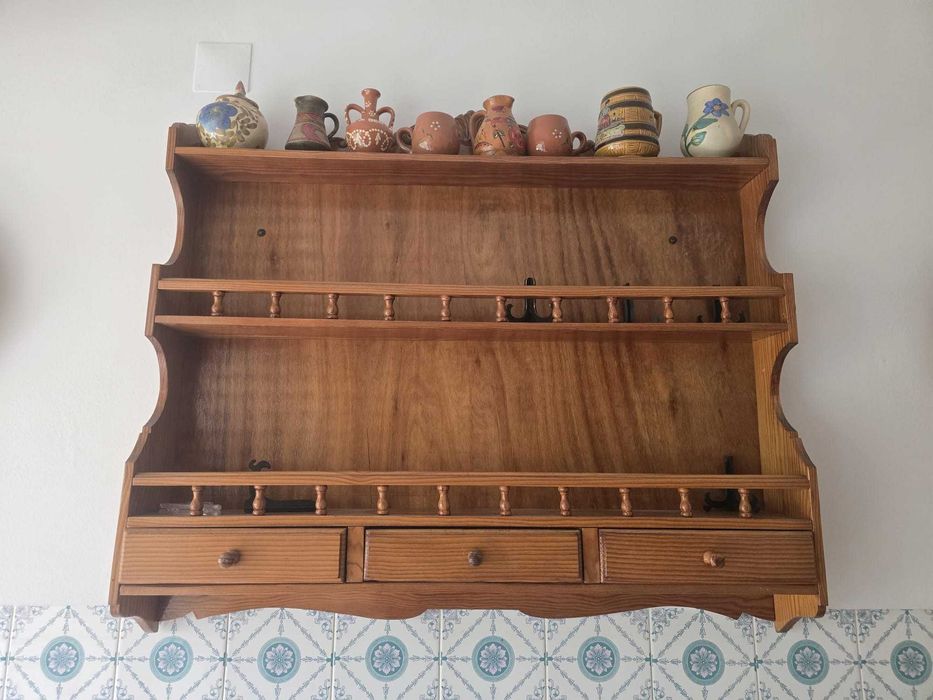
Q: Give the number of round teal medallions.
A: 9